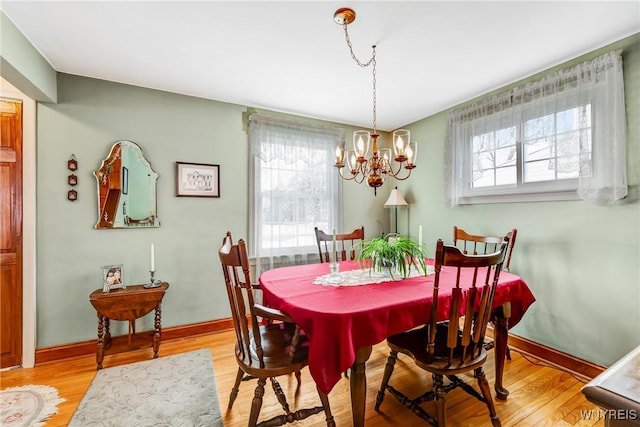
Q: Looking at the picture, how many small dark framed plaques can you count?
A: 3